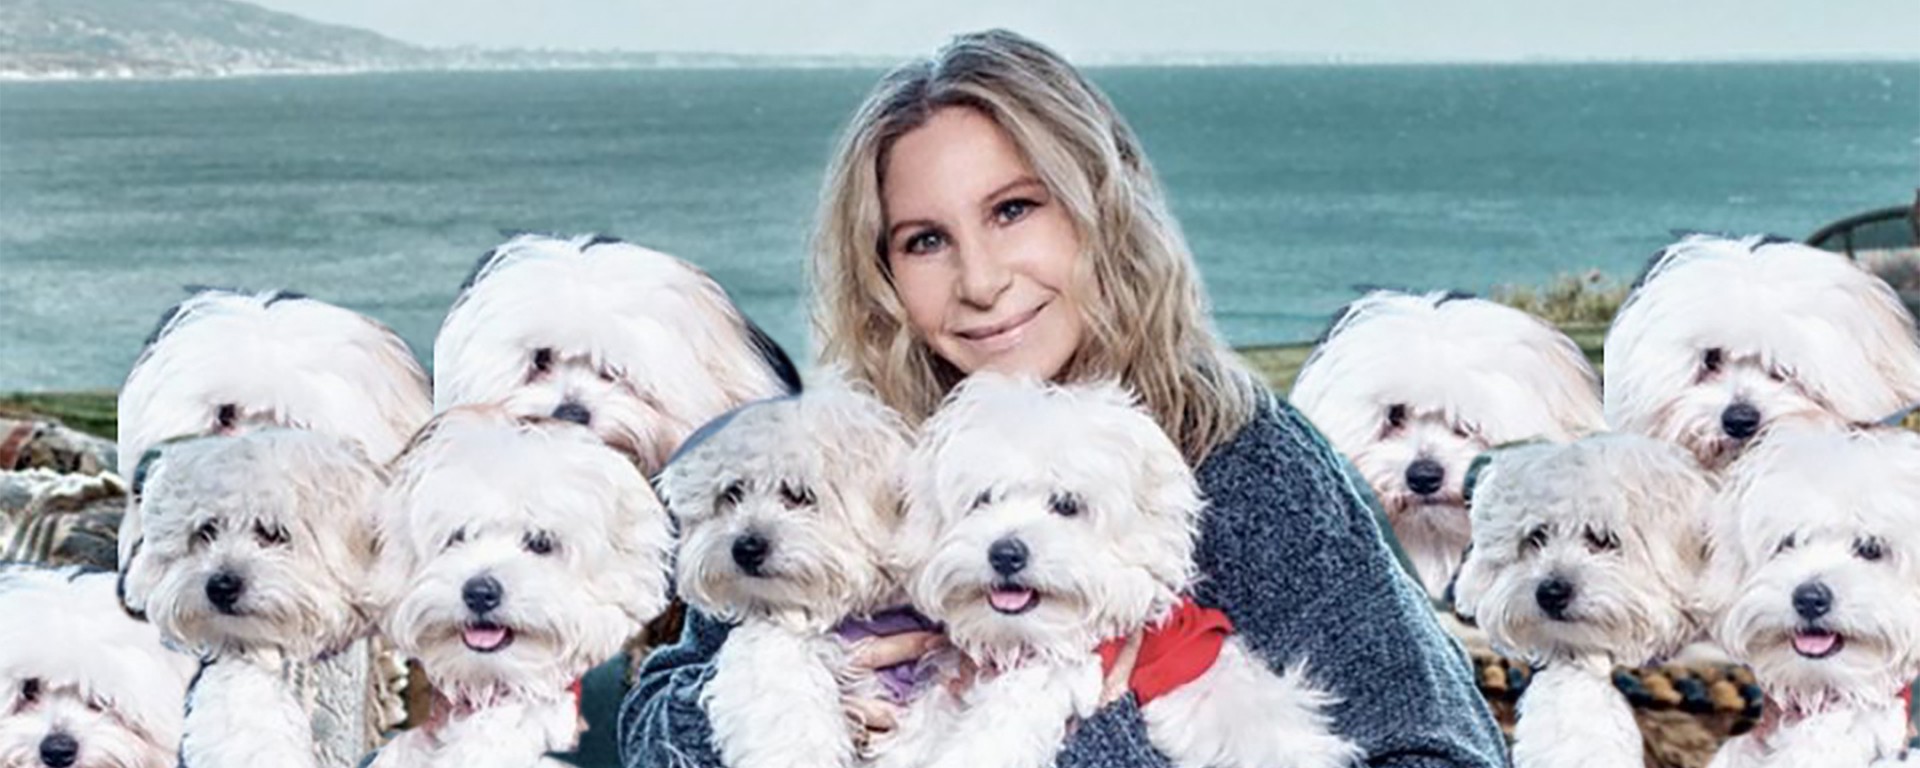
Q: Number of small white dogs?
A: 11